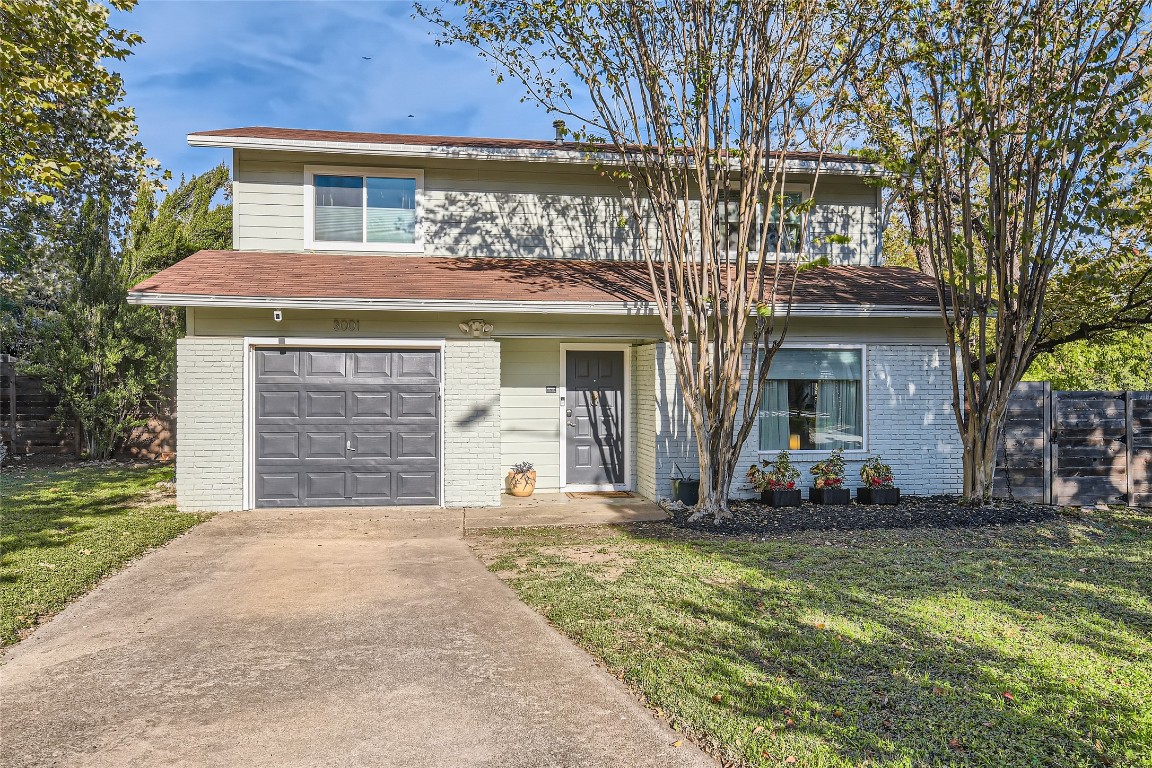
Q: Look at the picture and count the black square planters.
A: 3